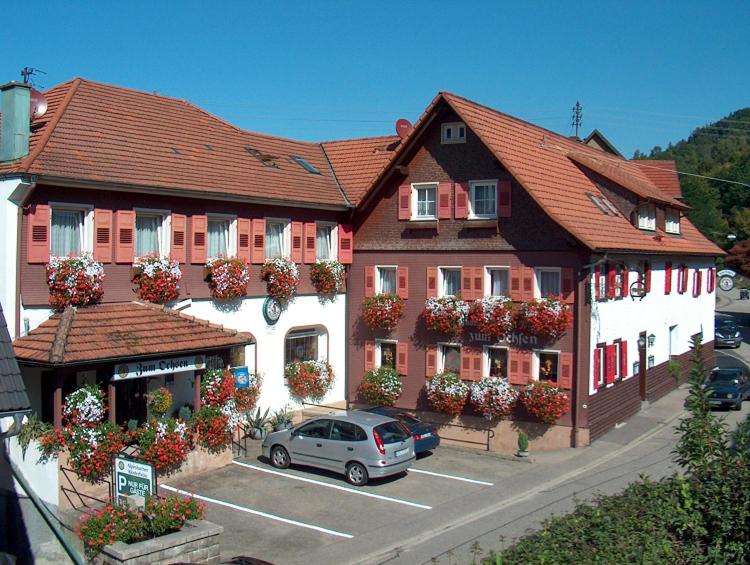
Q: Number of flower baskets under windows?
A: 14